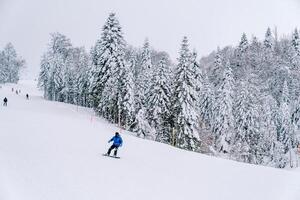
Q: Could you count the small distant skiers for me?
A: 5